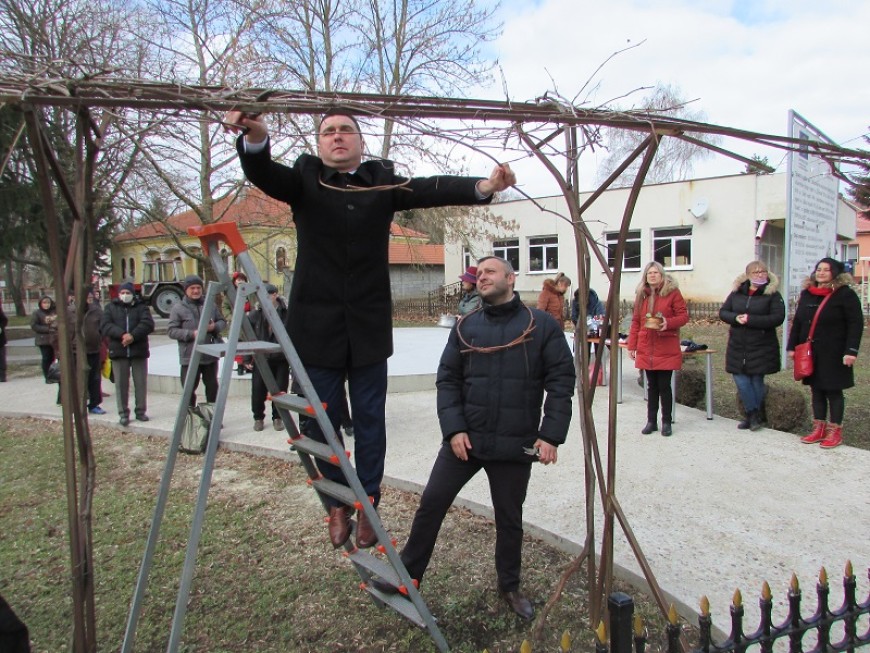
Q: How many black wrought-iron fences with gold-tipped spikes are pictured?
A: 1